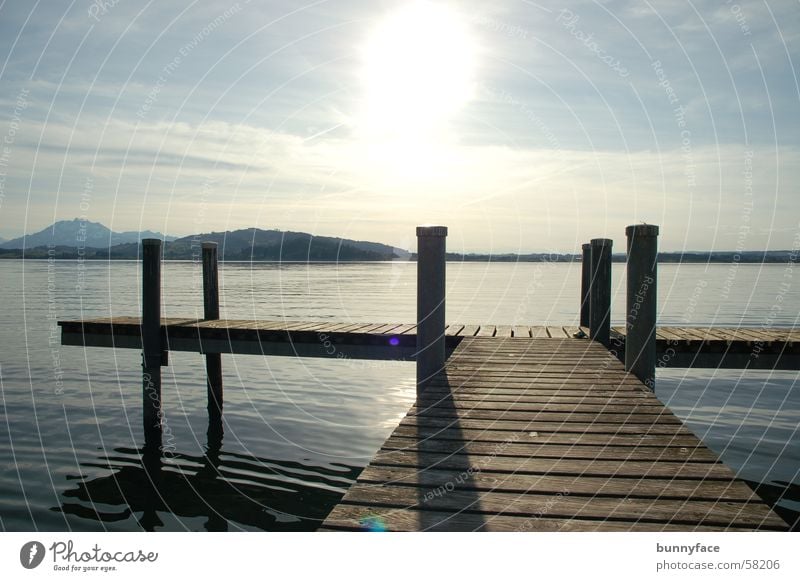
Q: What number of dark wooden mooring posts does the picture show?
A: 6